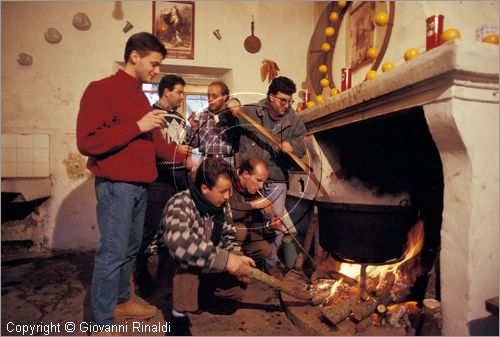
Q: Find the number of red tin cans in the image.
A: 3